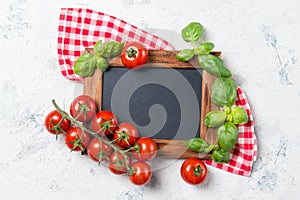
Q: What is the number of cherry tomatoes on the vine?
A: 9